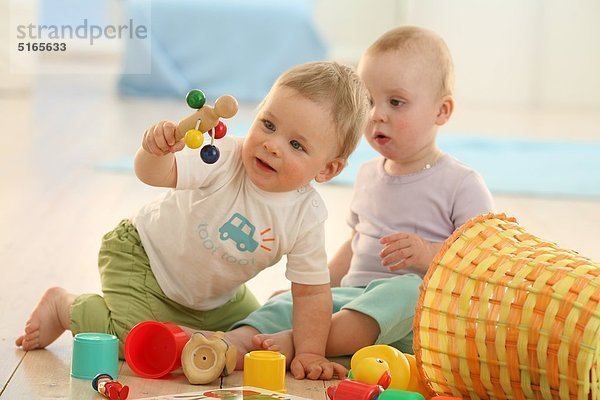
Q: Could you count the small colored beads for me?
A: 4